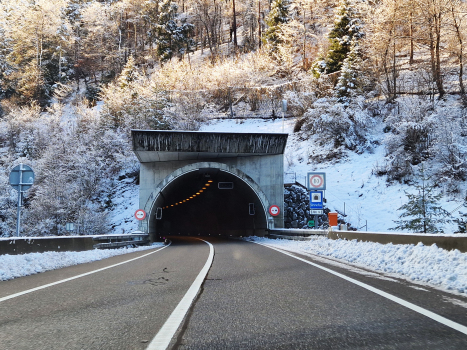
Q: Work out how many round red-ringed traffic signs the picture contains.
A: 3